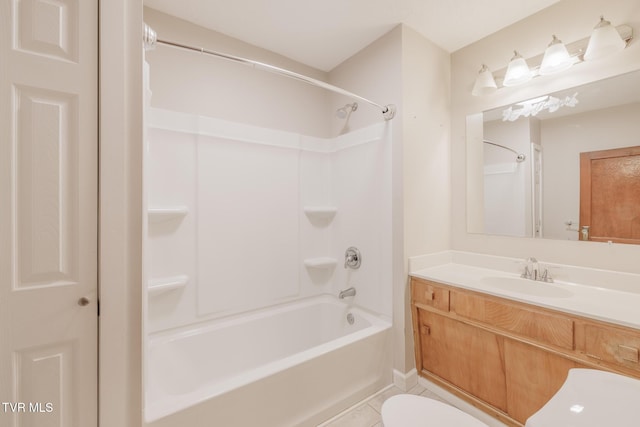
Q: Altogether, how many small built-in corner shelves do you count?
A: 4